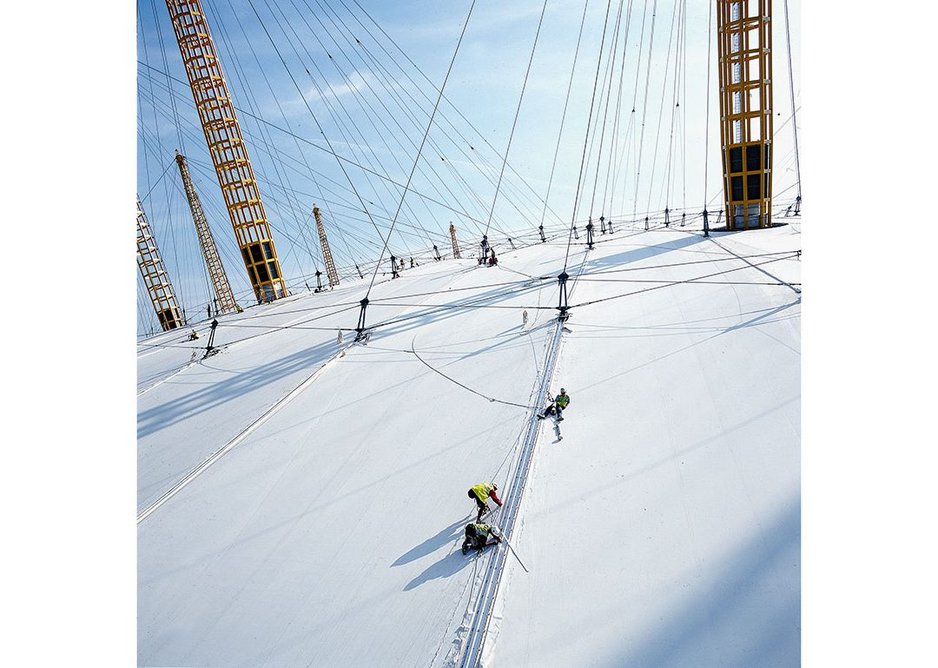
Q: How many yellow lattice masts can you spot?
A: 6